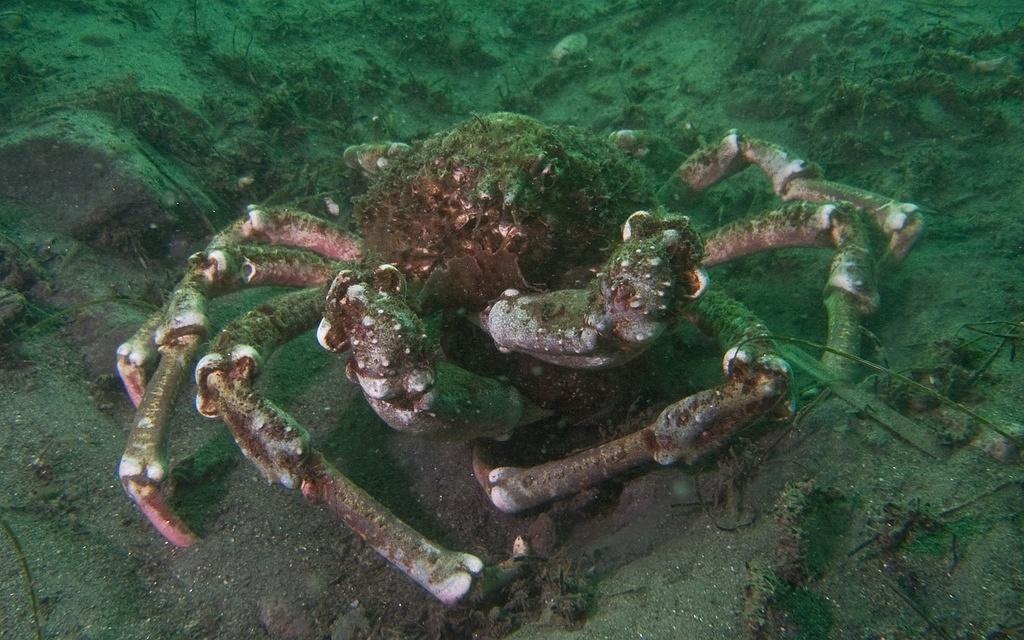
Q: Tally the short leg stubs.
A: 2